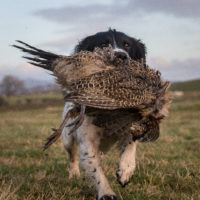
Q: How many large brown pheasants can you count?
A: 1